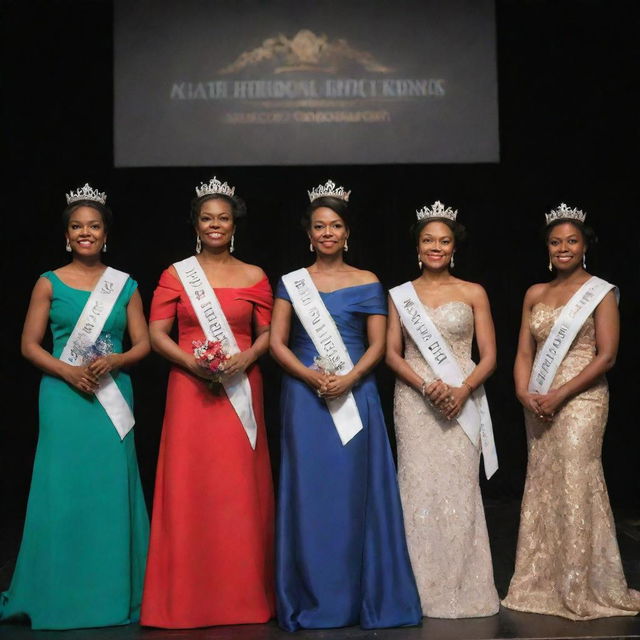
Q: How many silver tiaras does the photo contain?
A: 5